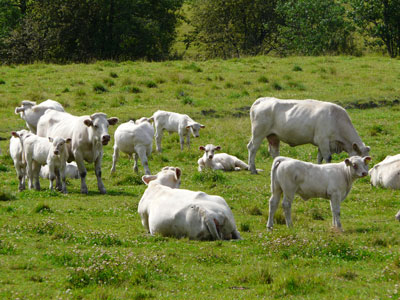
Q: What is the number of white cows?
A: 12